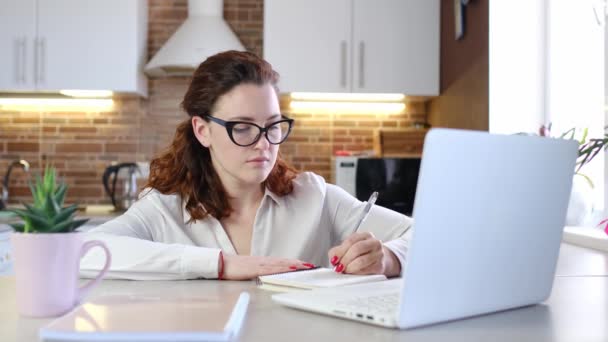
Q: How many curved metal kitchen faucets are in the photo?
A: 1